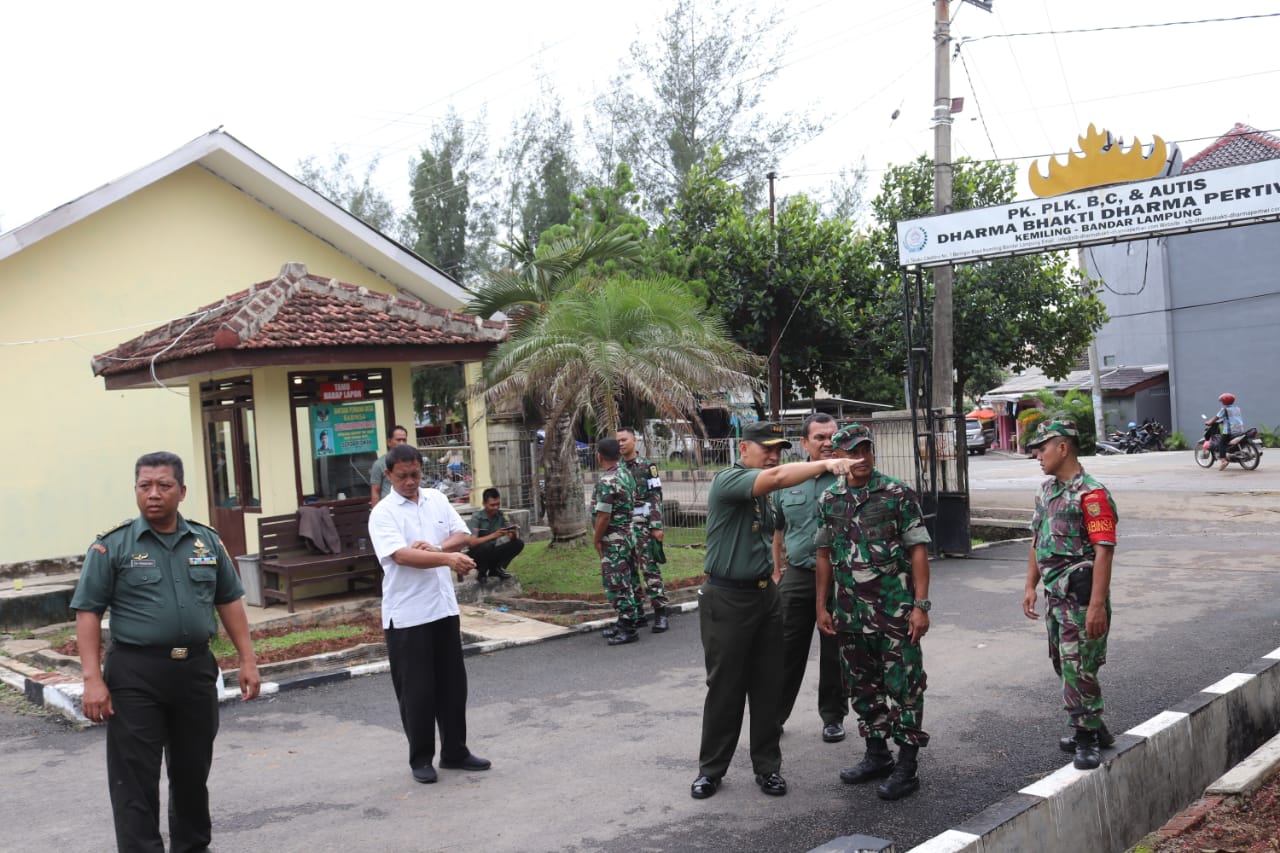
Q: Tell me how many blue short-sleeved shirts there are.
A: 1